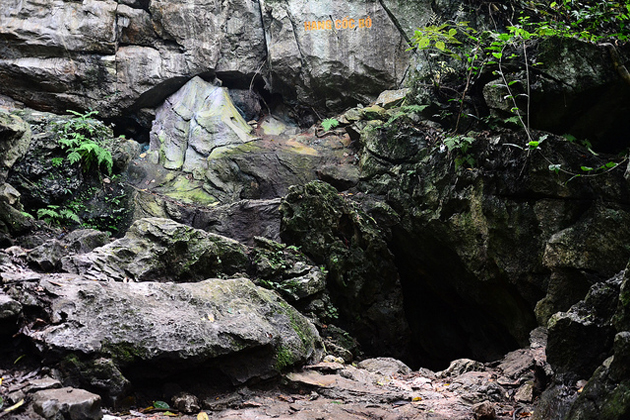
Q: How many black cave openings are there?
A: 2